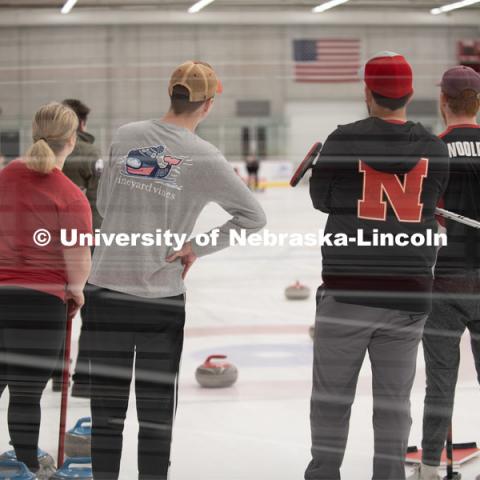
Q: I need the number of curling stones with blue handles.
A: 4